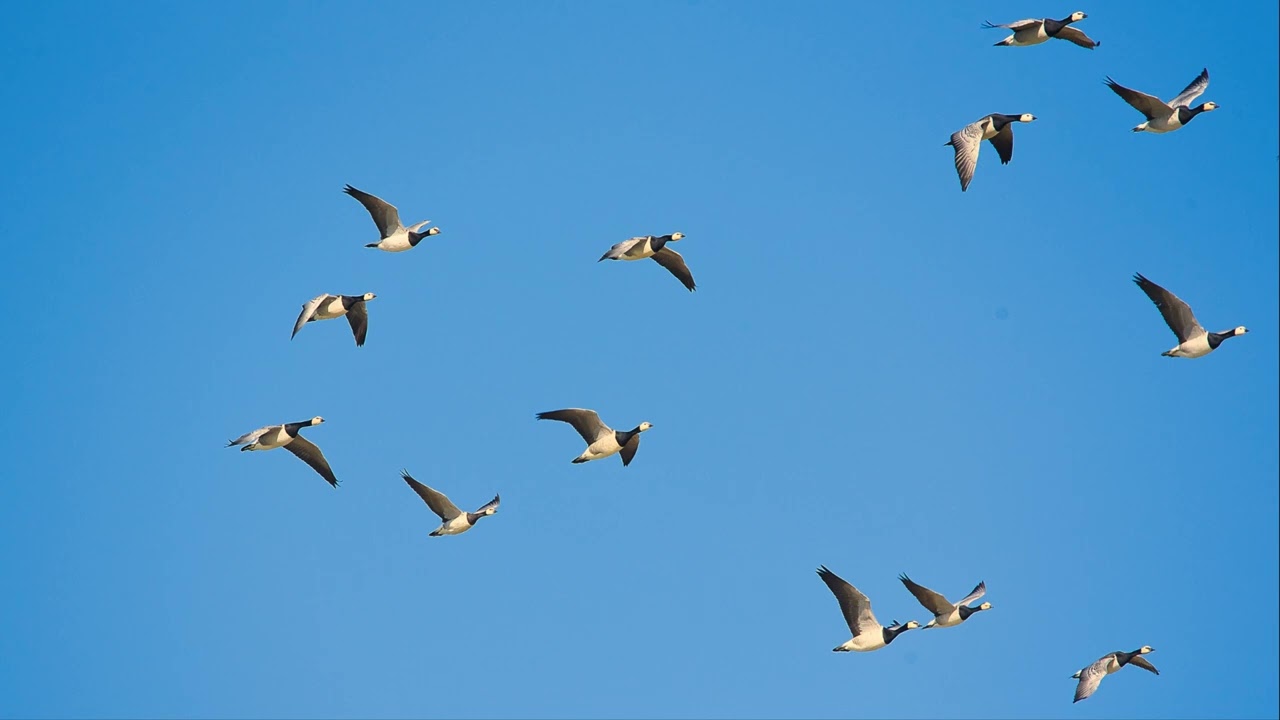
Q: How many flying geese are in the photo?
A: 13